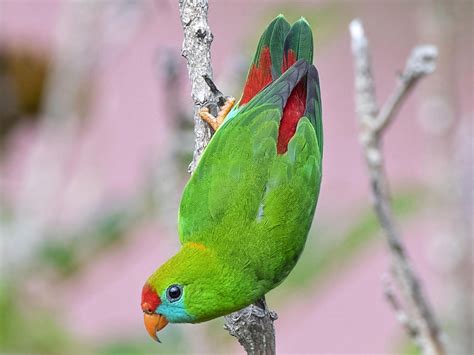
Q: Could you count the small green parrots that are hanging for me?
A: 1